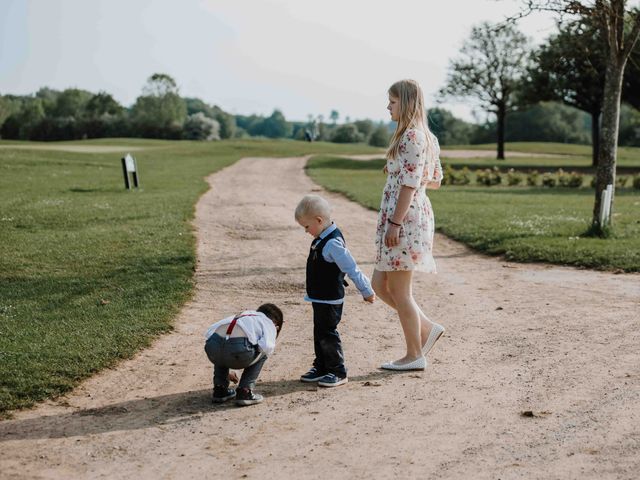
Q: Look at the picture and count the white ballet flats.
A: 2